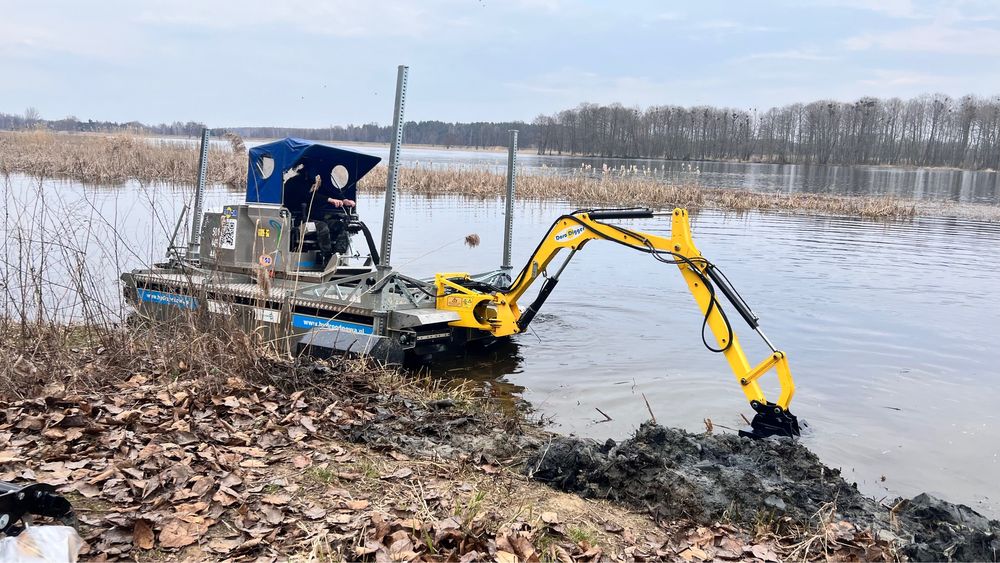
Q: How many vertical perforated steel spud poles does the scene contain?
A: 3